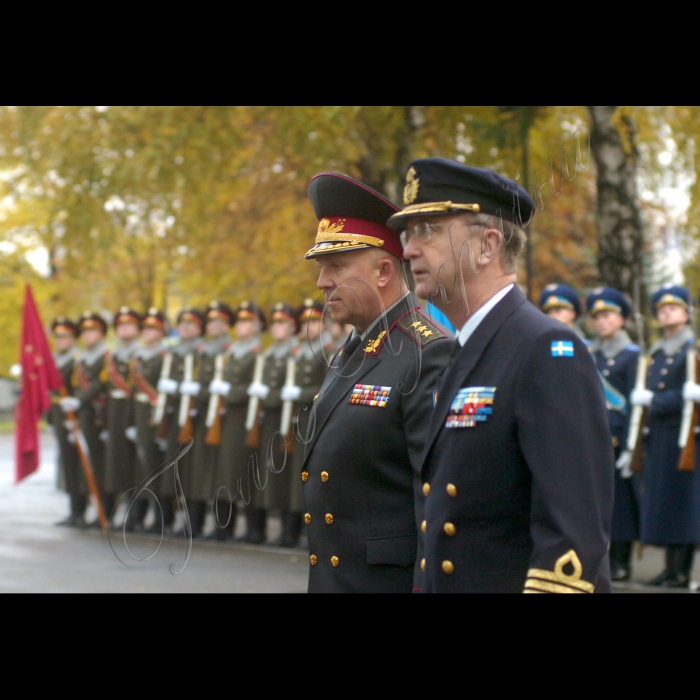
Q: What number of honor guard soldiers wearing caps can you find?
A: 12